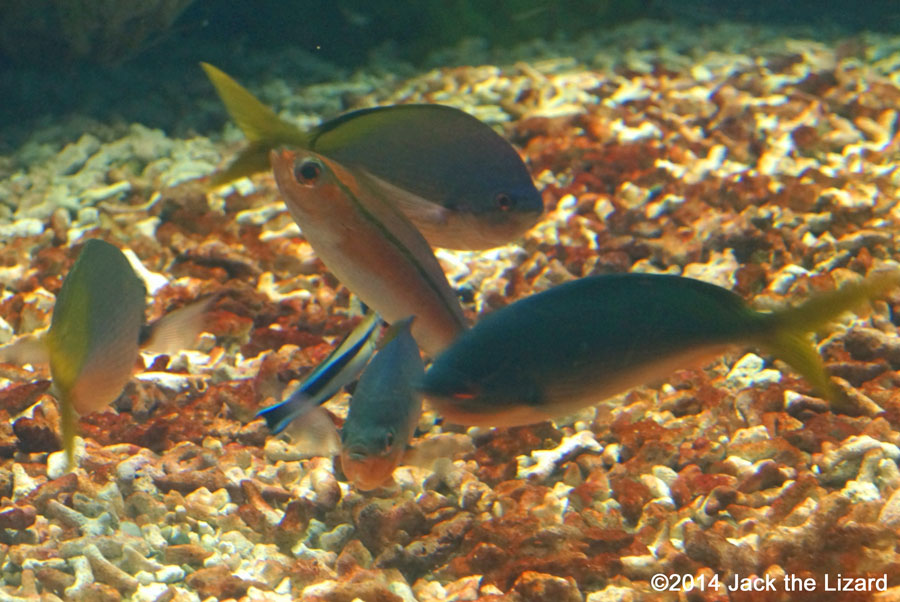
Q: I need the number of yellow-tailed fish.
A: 3